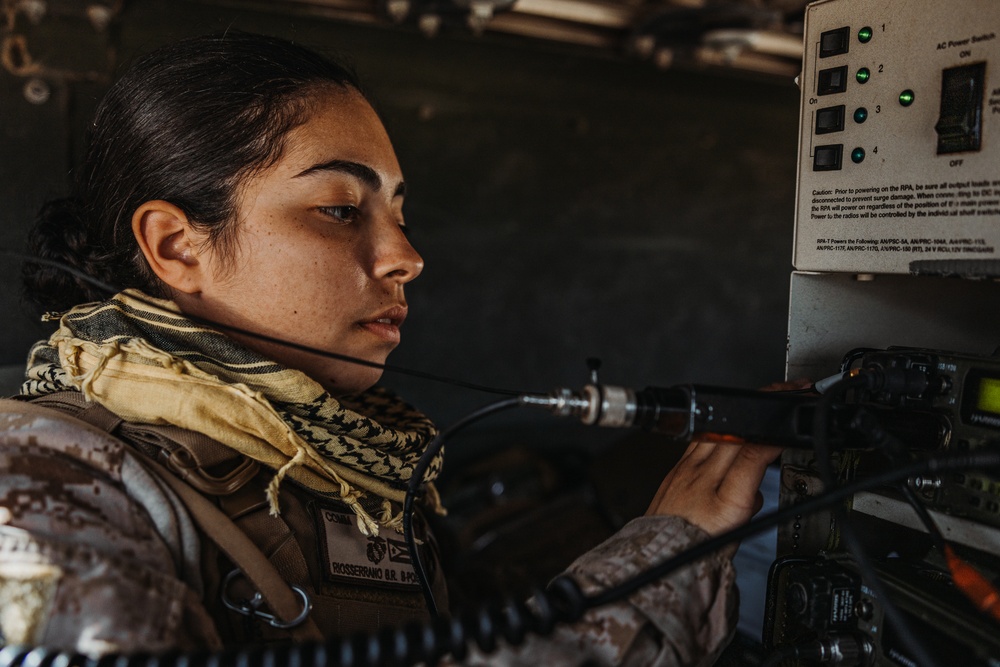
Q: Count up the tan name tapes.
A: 1